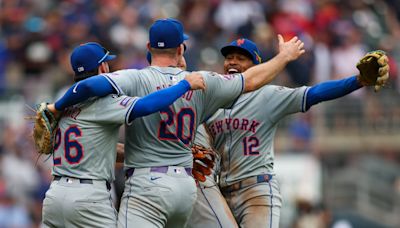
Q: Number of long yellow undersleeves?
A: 0